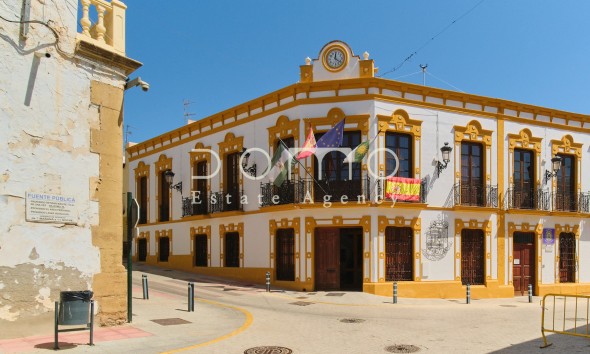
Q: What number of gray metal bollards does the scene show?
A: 6